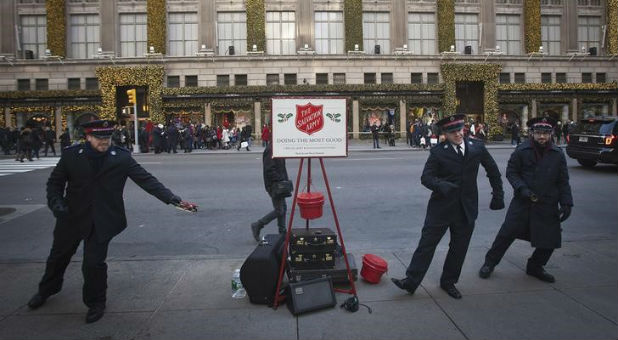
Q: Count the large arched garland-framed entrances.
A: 2